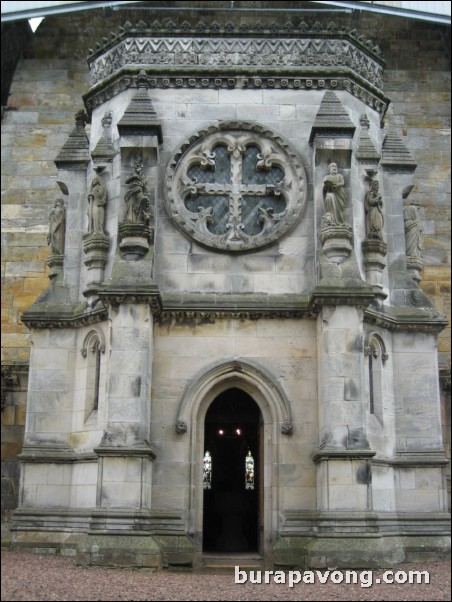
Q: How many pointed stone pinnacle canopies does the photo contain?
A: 6